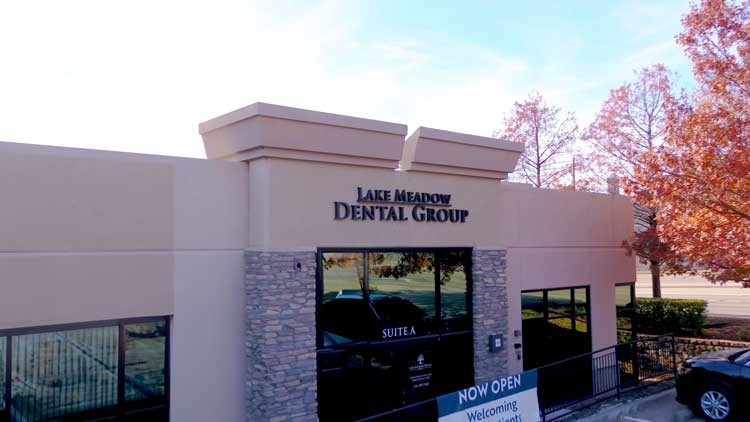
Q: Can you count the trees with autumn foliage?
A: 3